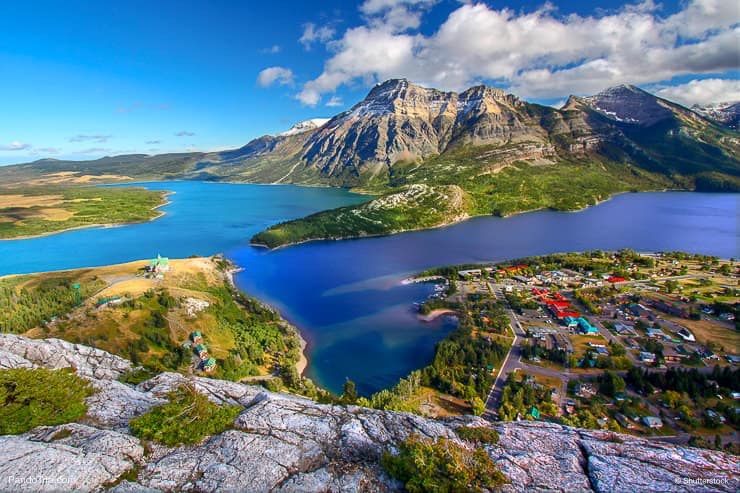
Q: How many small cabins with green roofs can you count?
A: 3